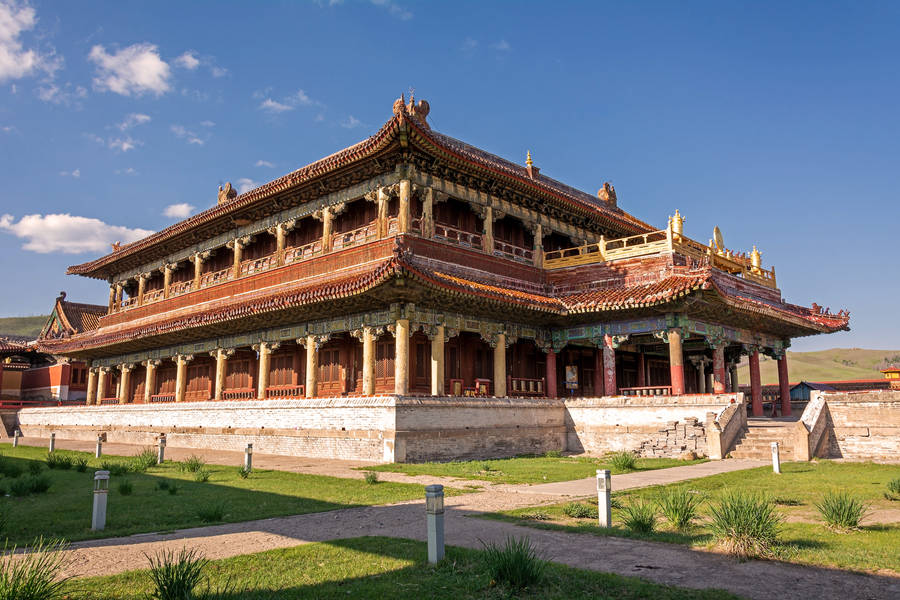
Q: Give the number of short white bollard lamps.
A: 9